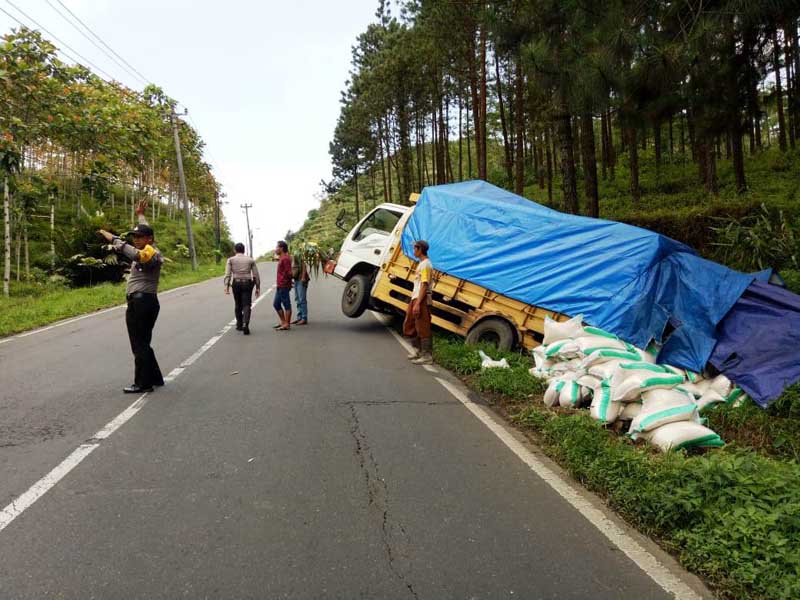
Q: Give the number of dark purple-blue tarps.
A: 1